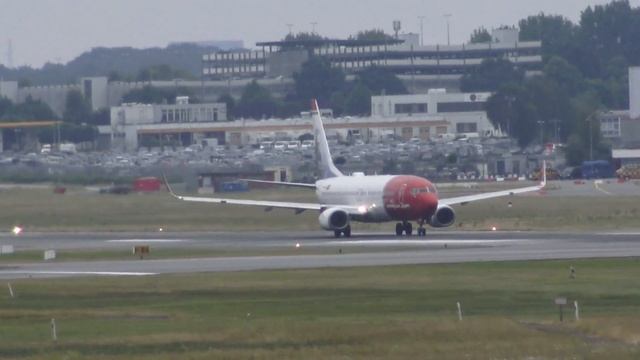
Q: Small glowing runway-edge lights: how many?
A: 4